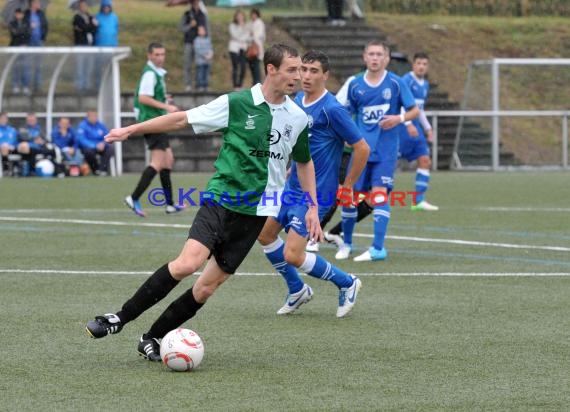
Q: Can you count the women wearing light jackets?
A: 2